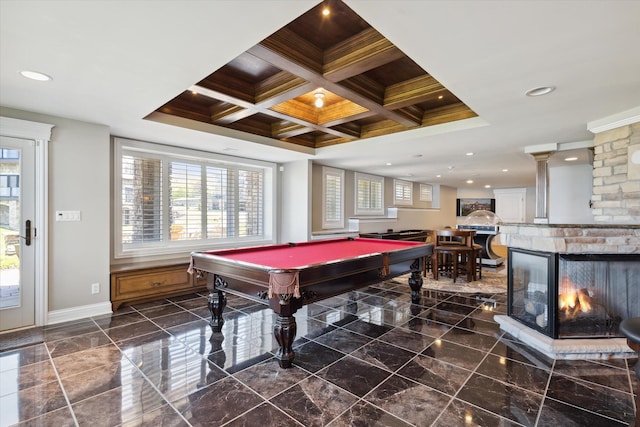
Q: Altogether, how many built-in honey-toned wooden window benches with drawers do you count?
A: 1